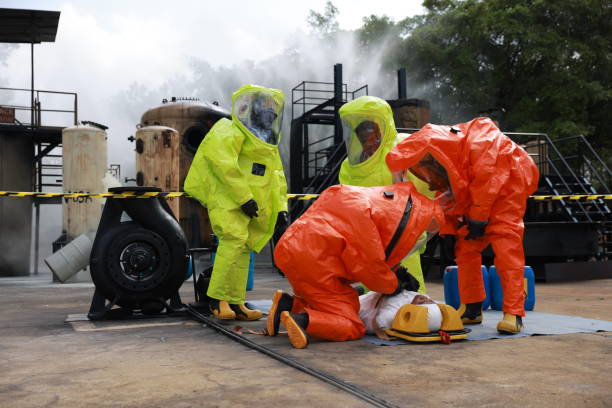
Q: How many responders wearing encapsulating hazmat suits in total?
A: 4